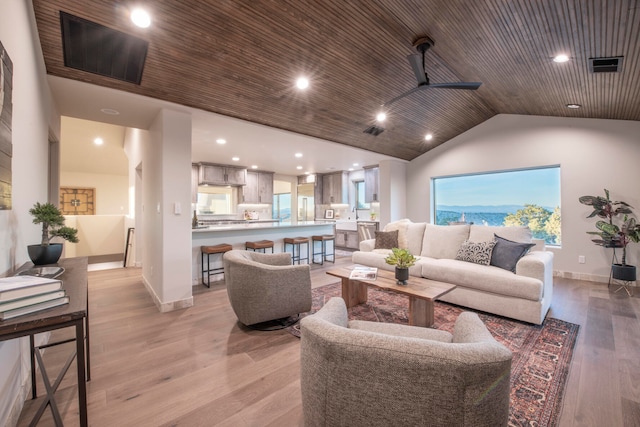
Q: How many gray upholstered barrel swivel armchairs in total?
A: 2